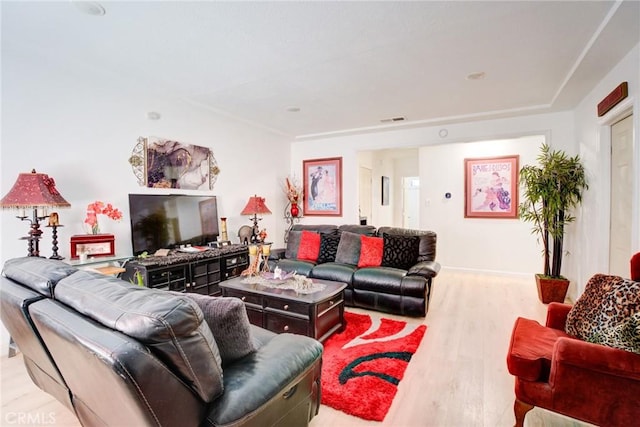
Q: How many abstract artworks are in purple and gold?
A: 1